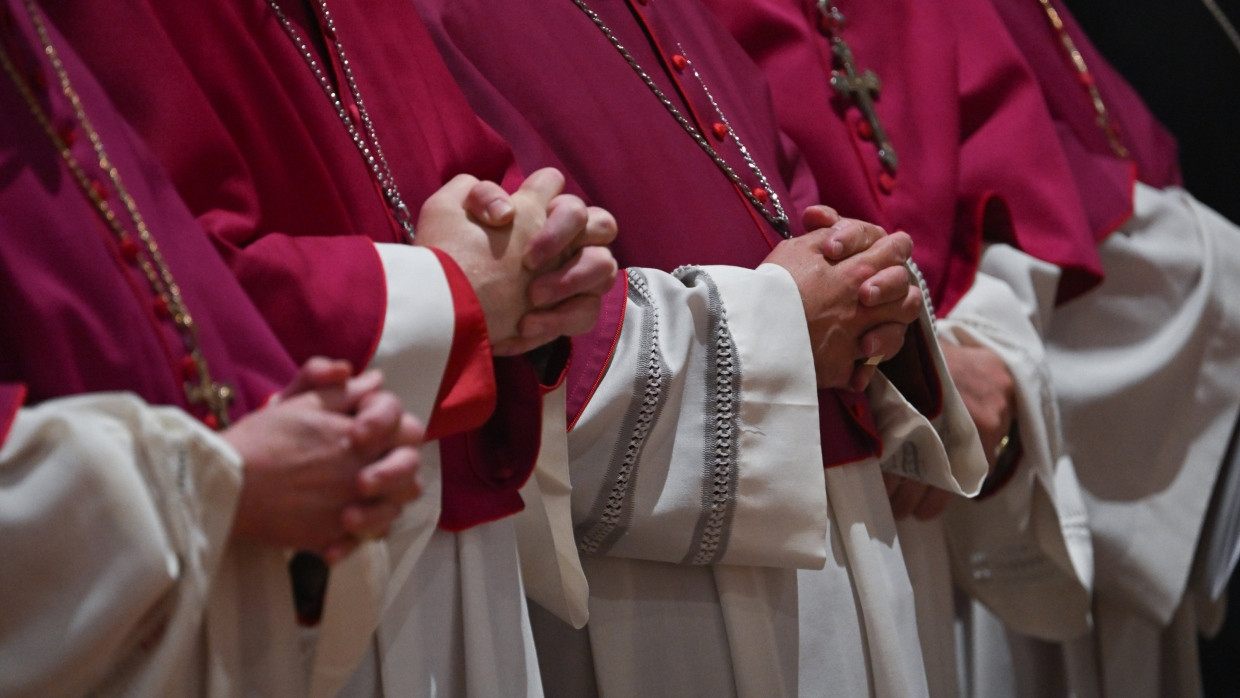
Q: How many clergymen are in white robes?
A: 5